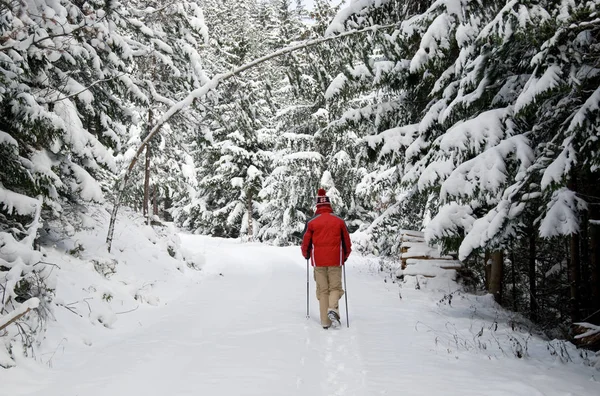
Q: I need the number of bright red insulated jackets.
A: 1